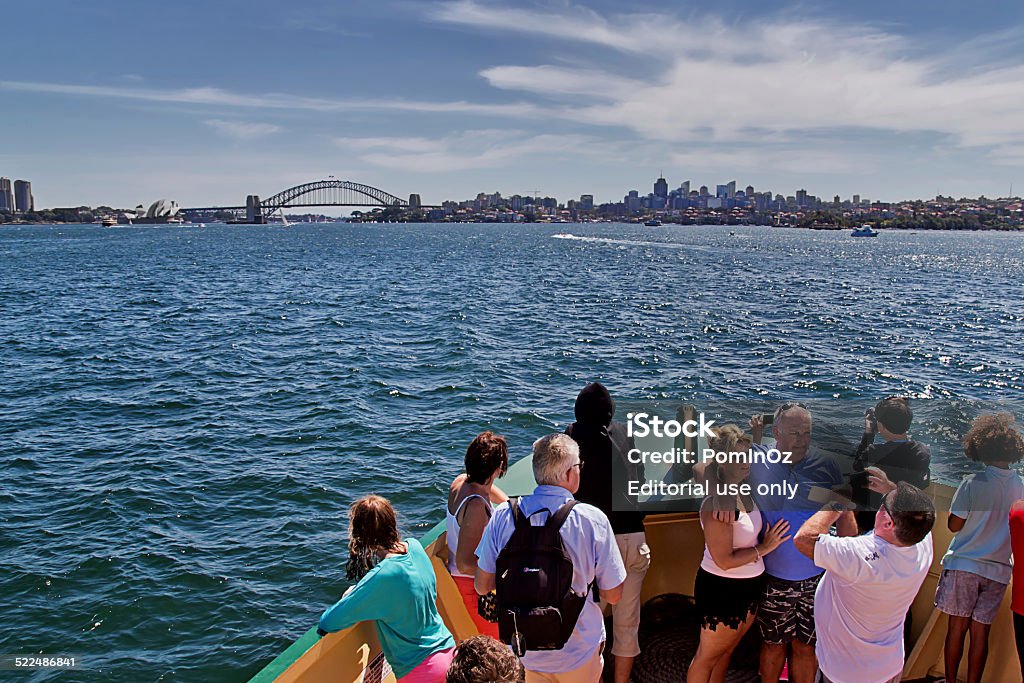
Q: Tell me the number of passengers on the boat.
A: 11